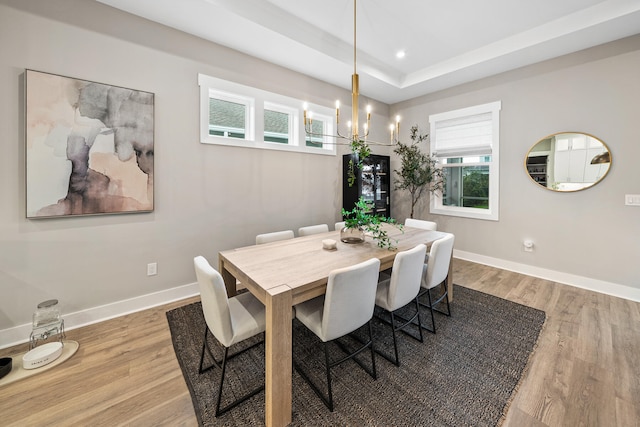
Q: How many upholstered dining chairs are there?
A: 8